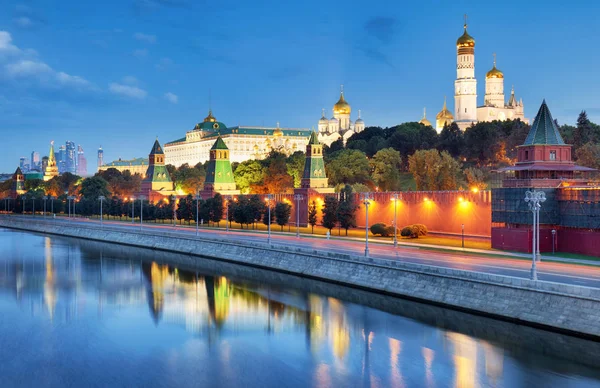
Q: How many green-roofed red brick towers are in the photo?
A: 5